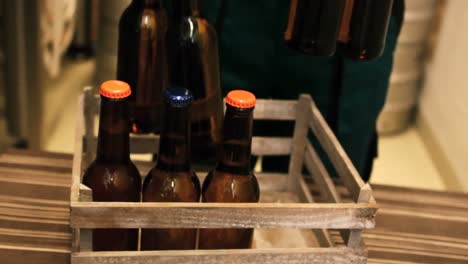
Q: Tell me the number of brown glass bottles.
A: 7